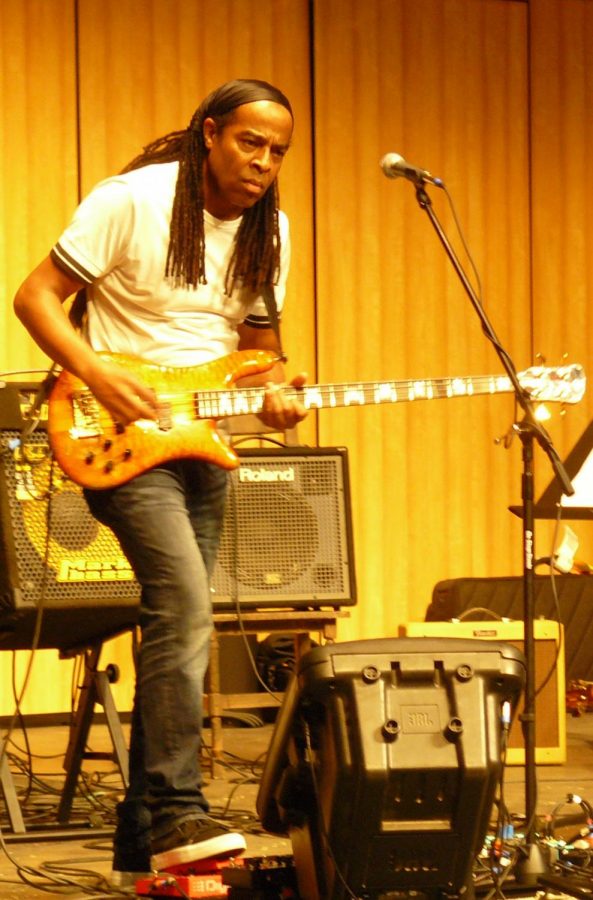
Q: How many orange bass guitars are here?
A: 1